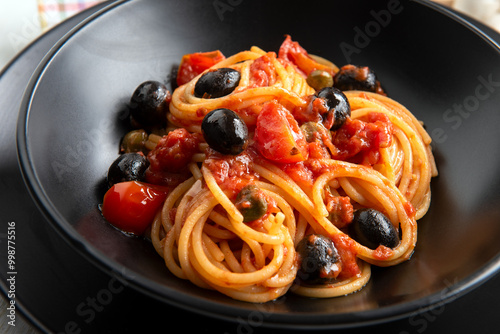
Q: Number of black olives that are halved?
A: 0